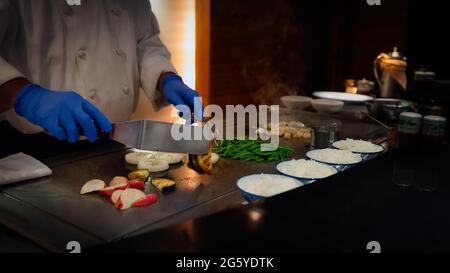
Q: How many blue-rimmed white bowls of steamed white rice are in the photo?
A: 4